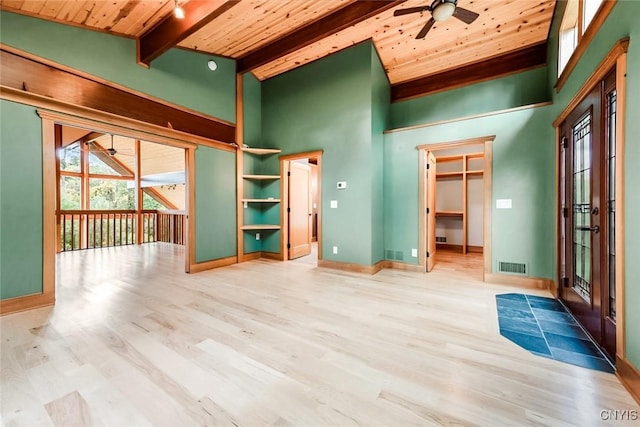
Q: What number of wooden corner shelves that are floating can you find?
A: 4